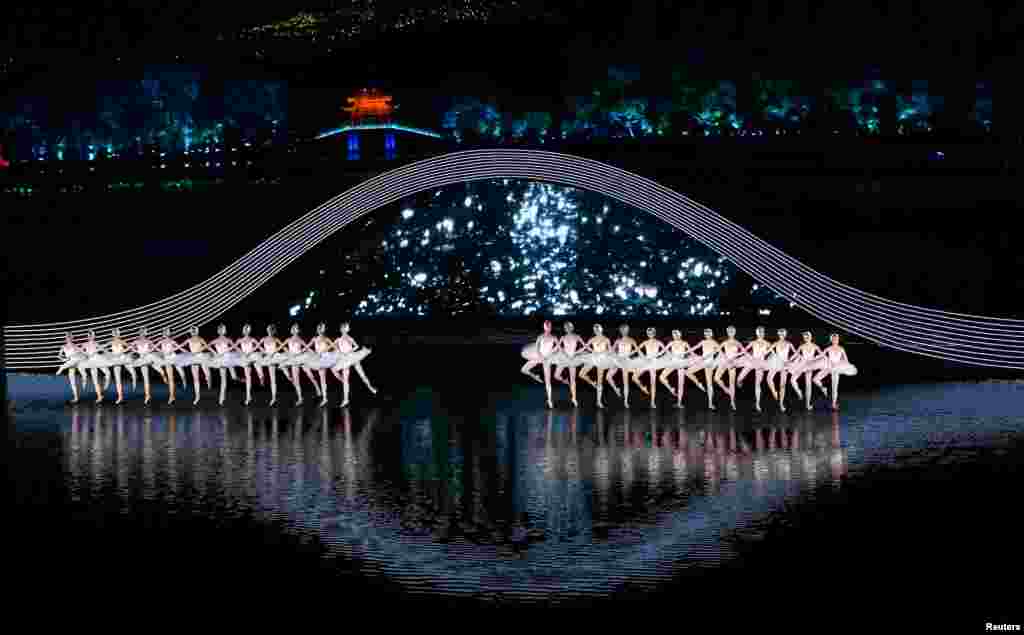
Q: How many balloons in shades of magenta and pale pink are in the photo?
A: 0